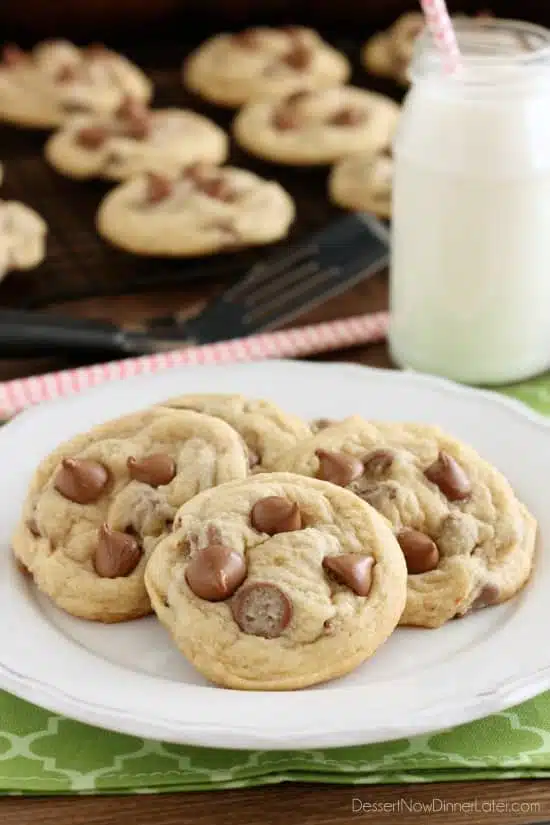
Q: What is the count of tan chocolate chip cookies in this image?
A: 12